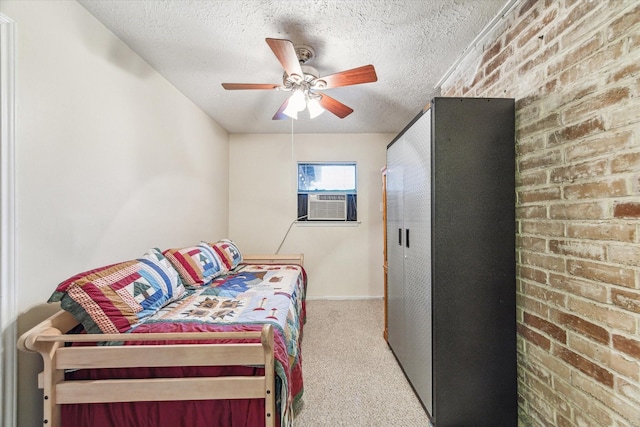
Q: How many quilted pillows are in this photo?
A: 3